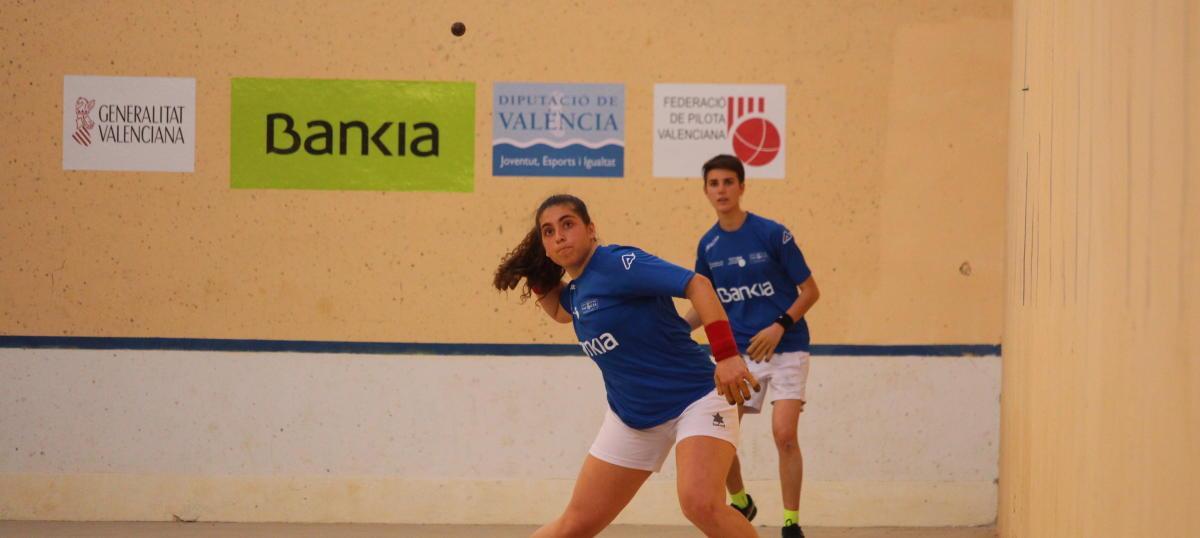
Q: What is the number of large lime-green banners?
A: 1